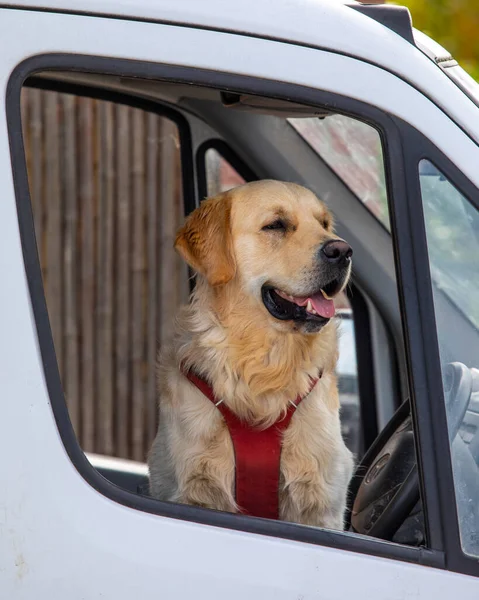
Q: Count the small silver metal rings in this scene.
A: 2